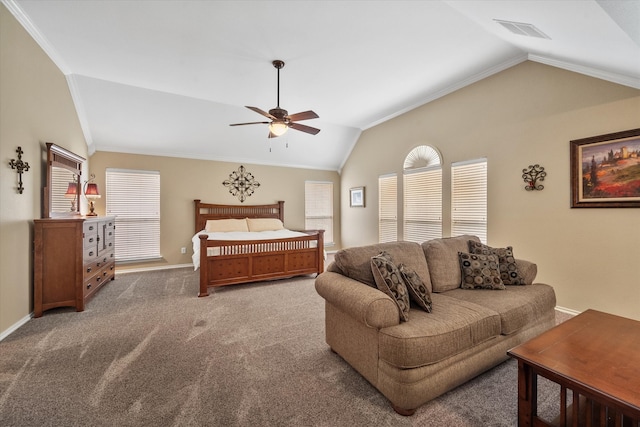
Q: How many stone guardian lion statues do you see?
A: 0